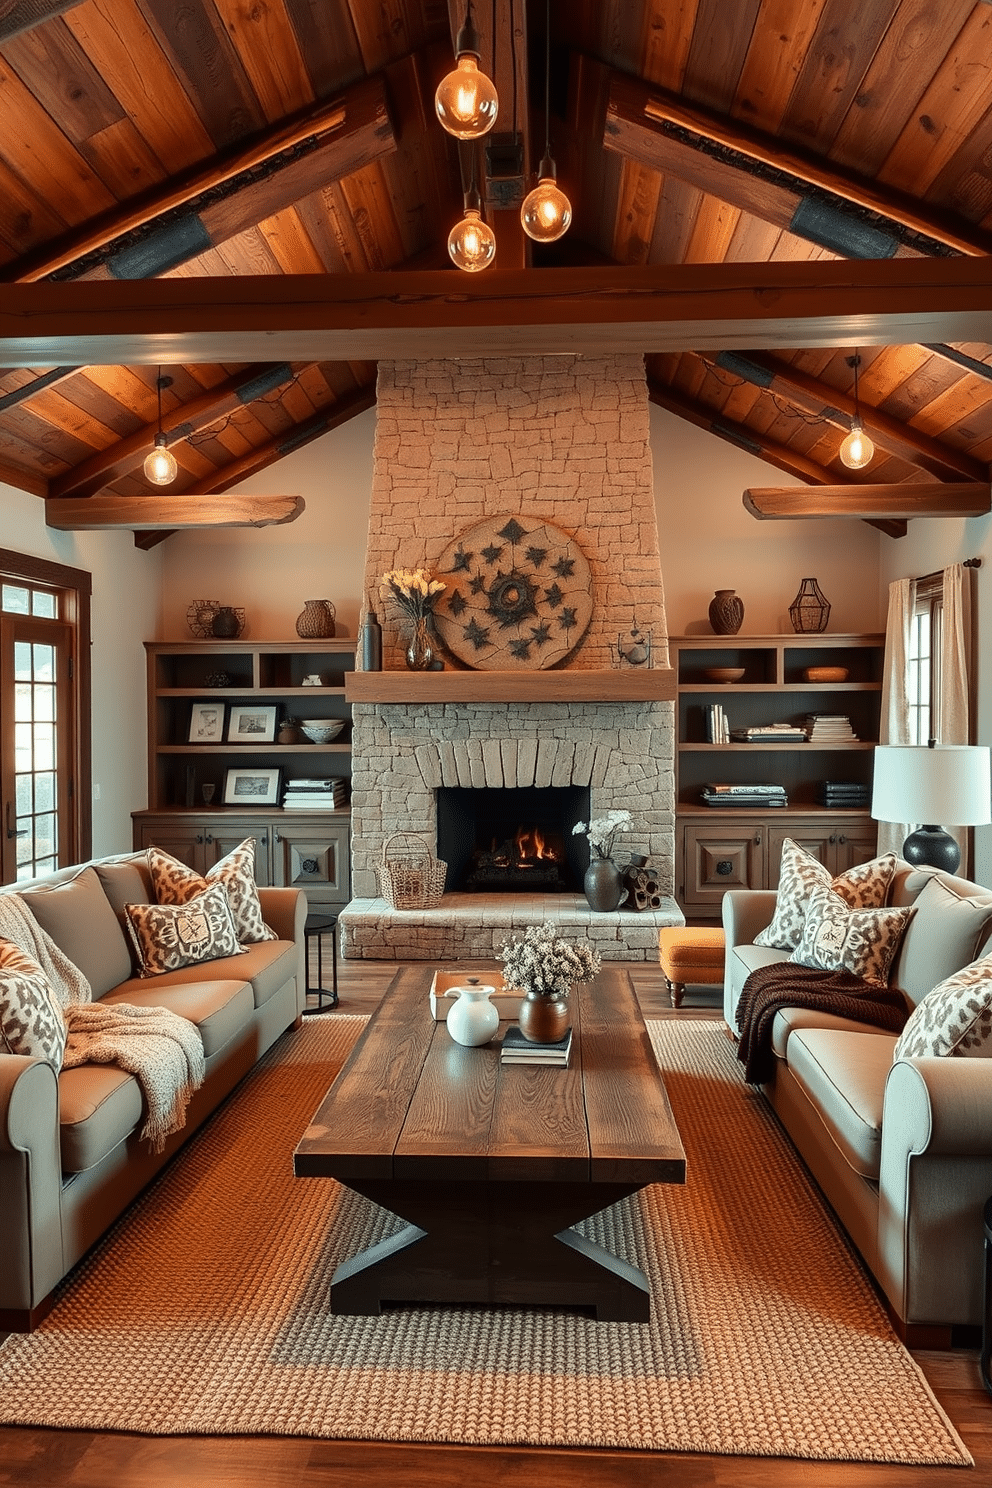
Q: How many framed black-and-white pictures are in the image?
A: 3